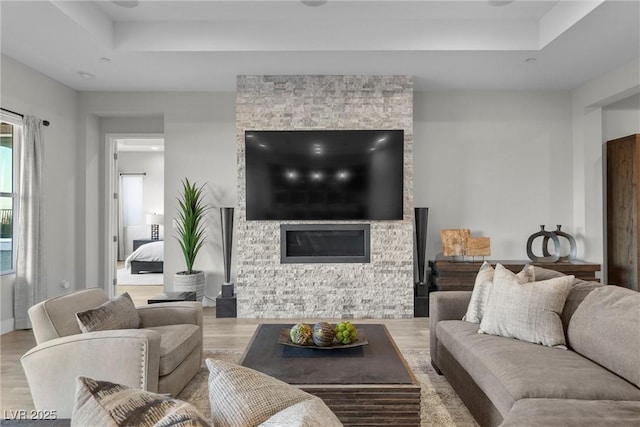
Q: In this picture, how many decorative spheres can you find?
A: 3